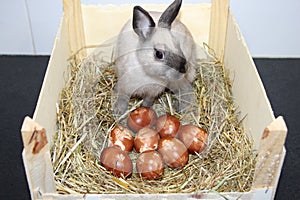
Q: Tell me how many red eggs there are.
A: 8